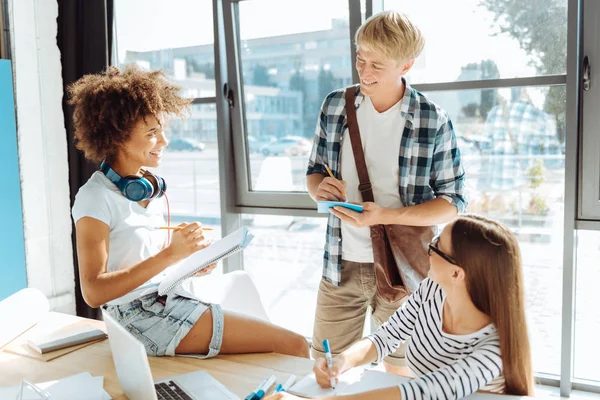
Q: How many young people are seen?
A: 3